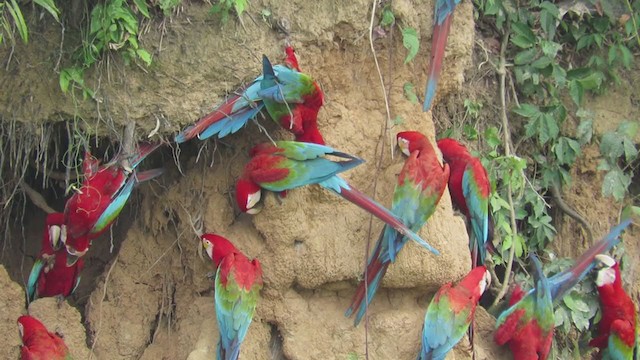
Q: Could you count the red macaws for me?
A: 12